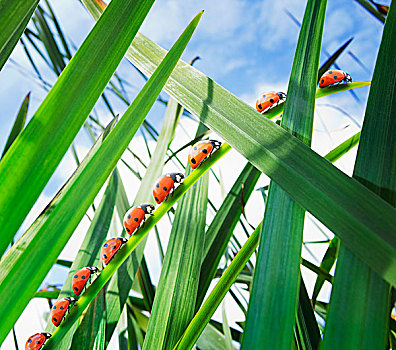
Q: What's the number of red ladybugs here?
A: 9